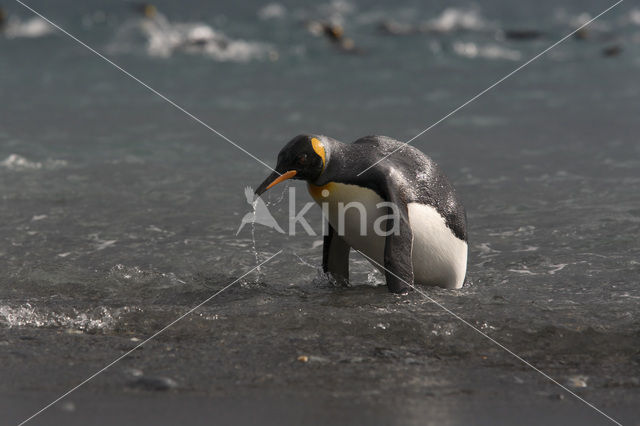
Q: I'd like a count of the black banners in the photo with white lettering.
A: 0